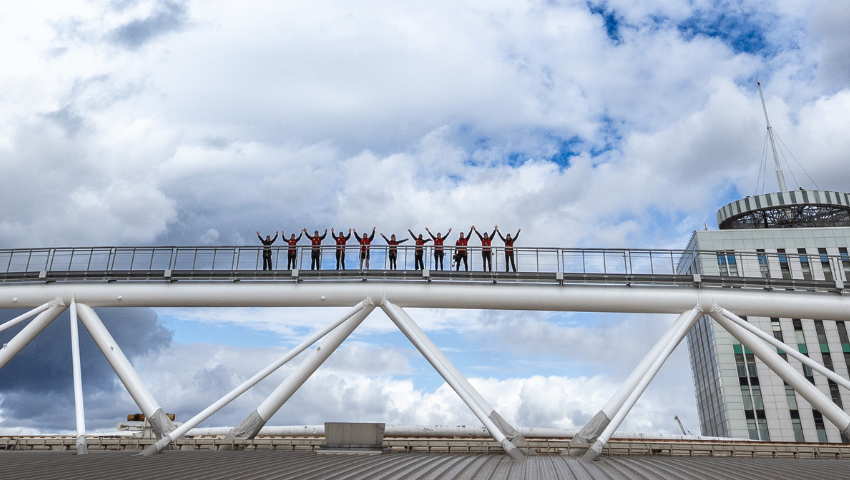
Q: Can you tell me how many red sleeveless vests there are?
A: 10